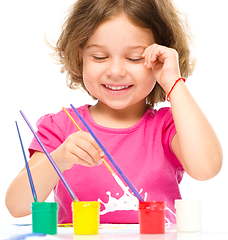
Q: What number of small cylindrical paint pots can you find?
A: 4